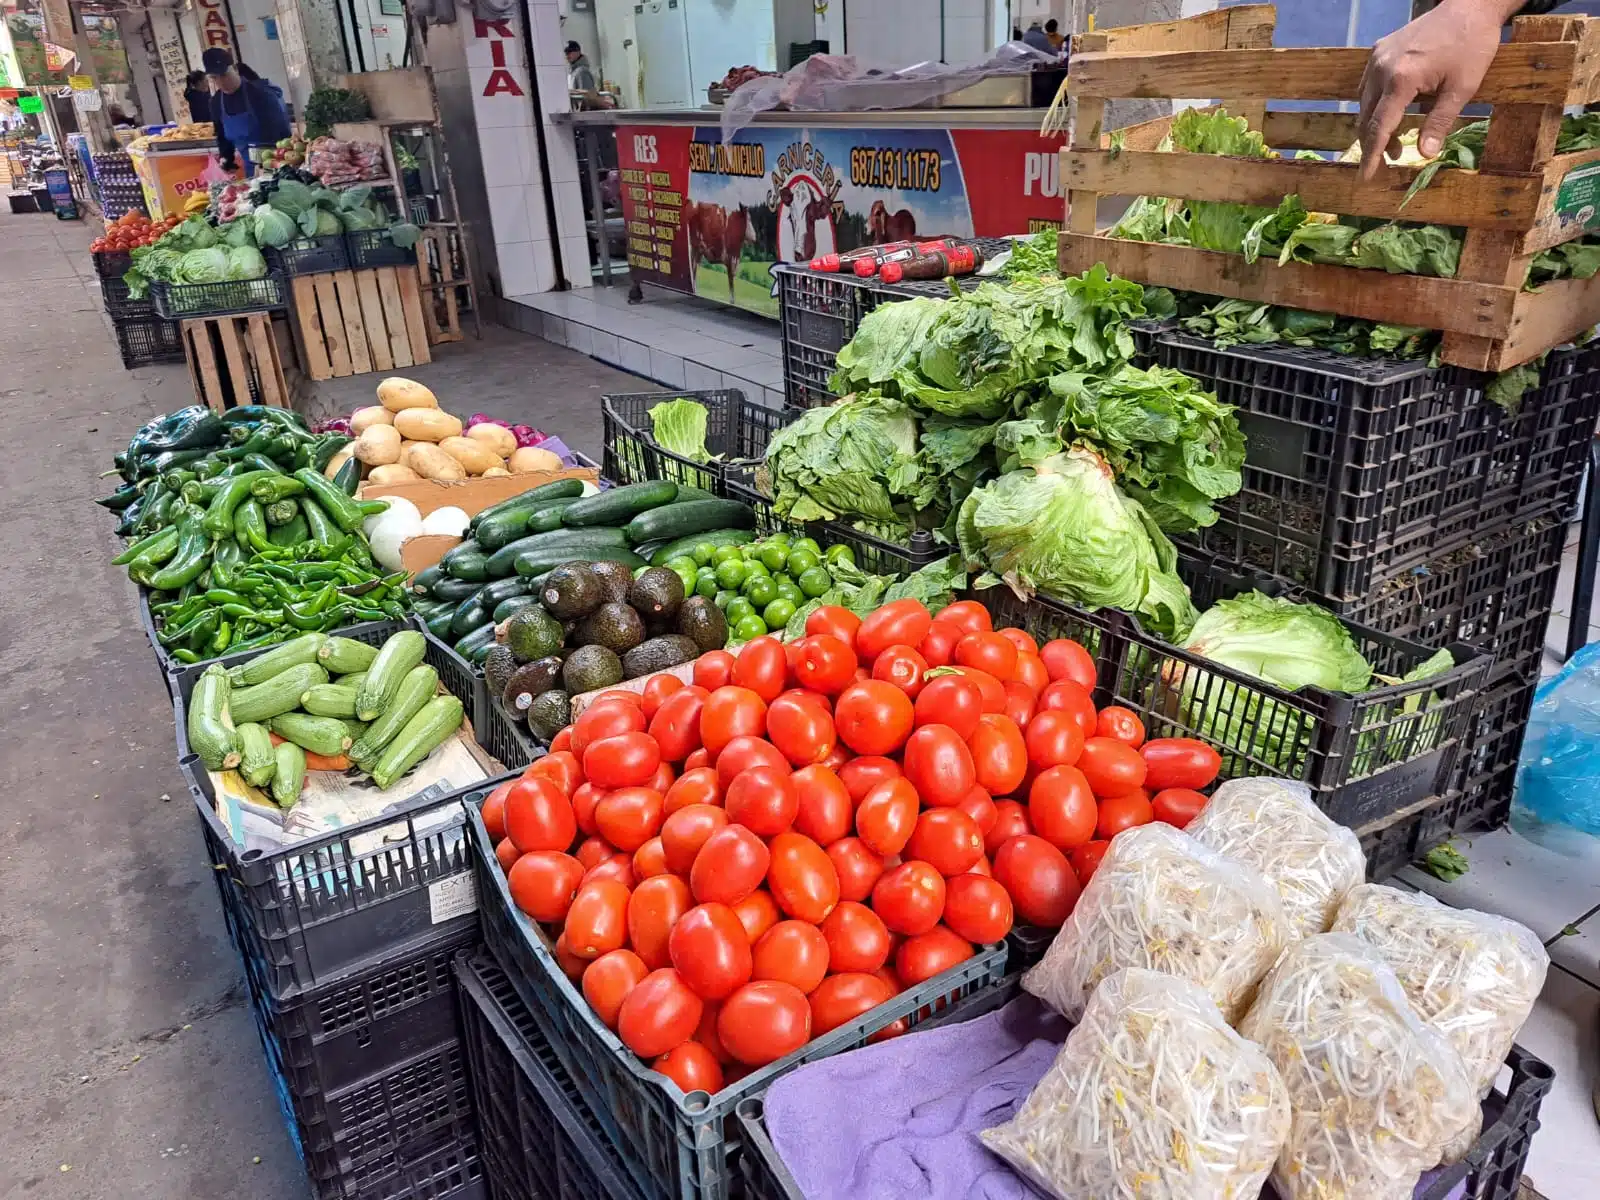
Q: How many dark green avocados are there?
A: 11